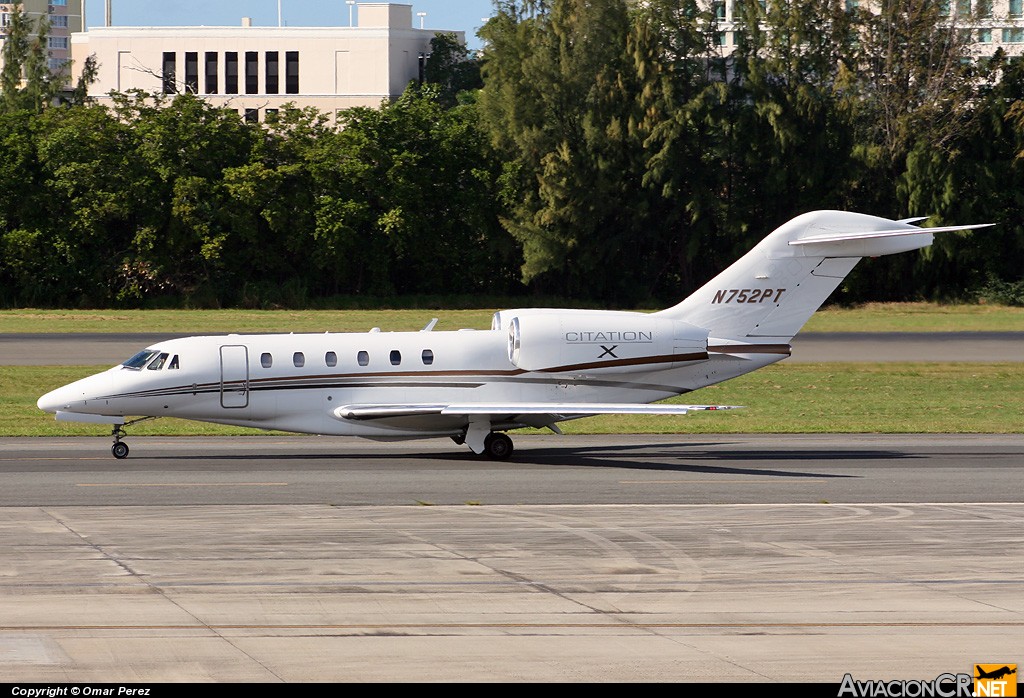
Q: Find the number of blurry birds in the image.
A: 0